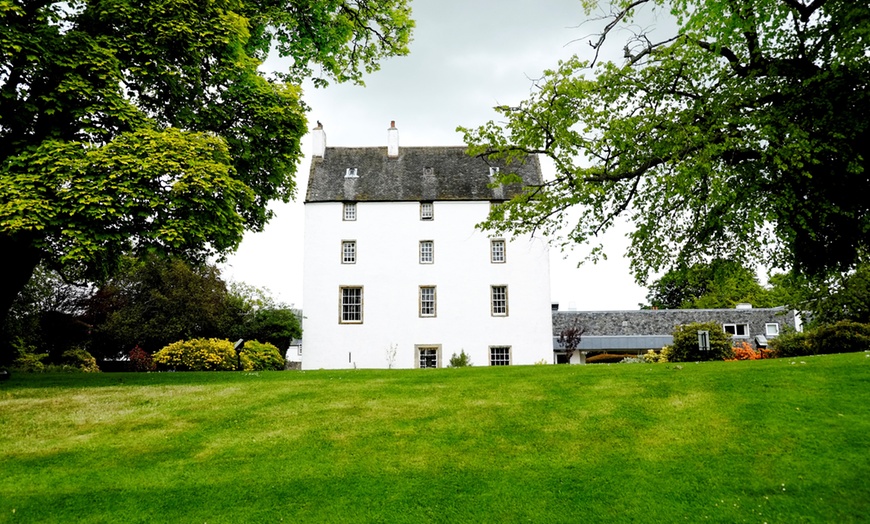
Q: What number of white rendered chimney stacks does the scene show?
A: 2